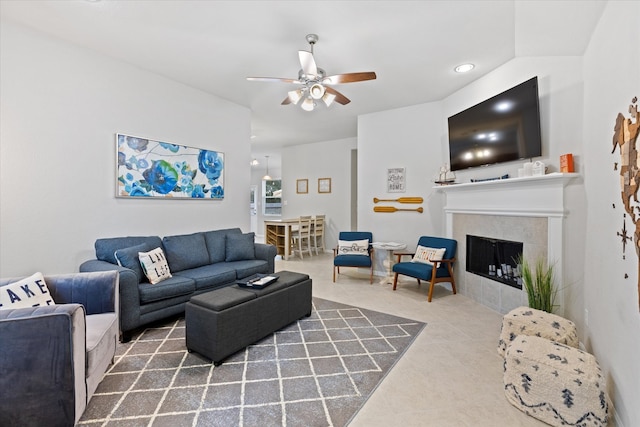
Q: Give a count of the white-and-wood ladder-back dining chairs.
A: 2